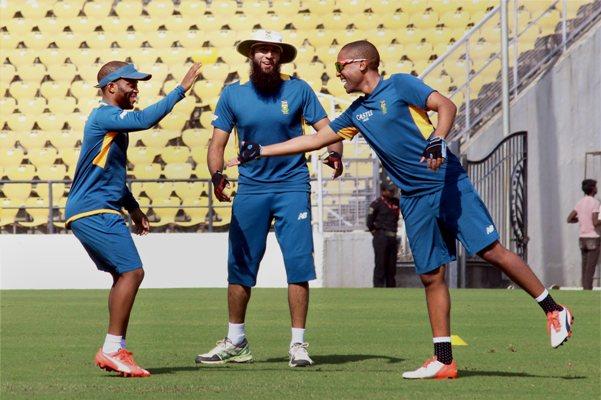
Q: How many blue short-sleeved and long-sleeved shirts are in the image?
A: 3